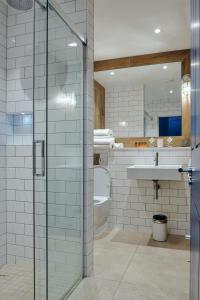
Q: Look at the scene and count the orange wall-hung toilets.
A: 0